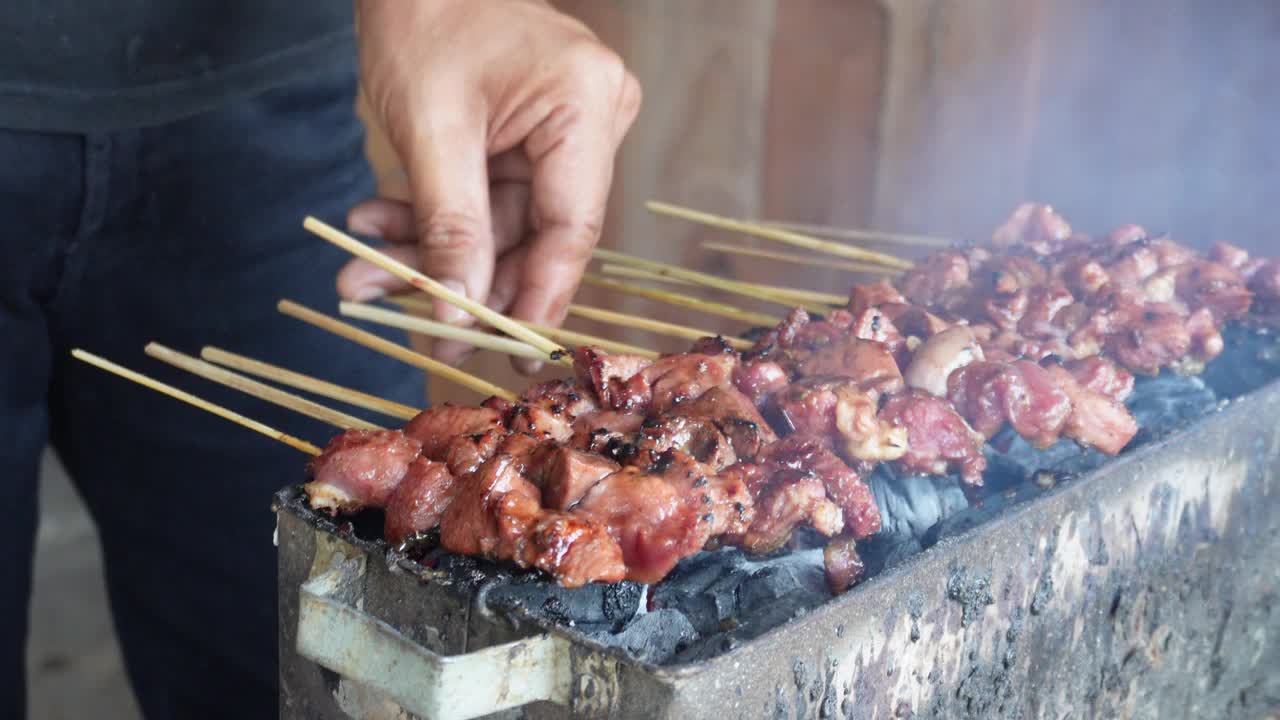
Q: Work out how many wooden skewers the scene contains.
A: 14